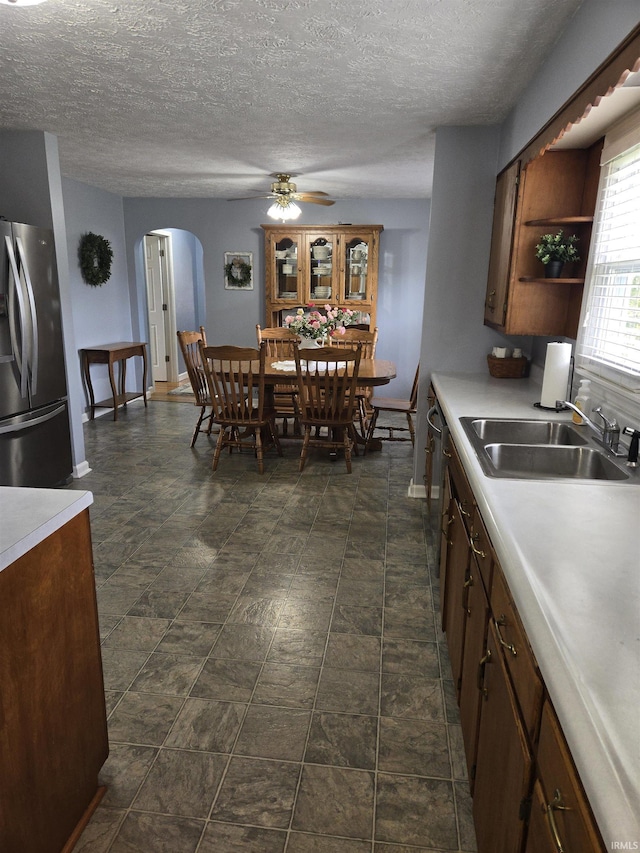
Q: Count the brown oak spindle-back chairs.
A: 6